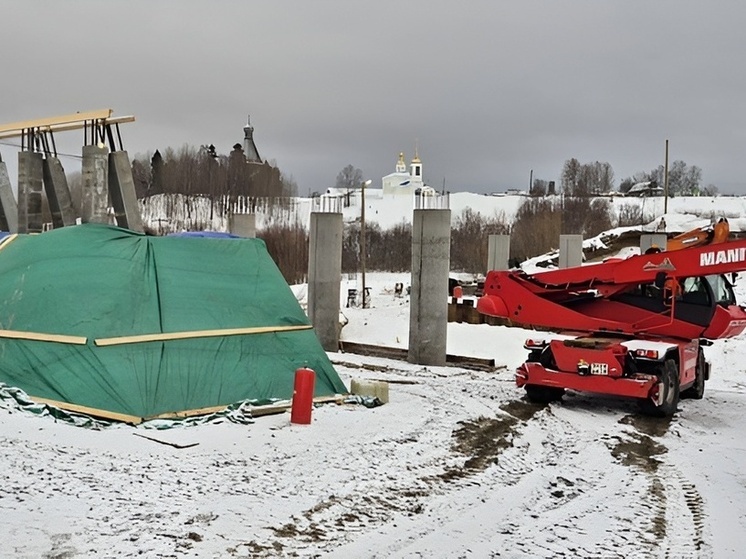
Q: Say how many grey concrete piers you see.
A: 11